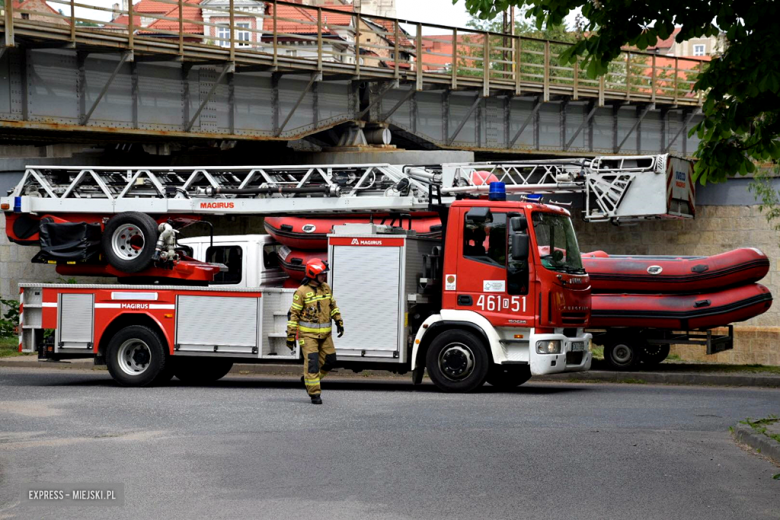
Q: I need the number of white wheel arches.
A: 1